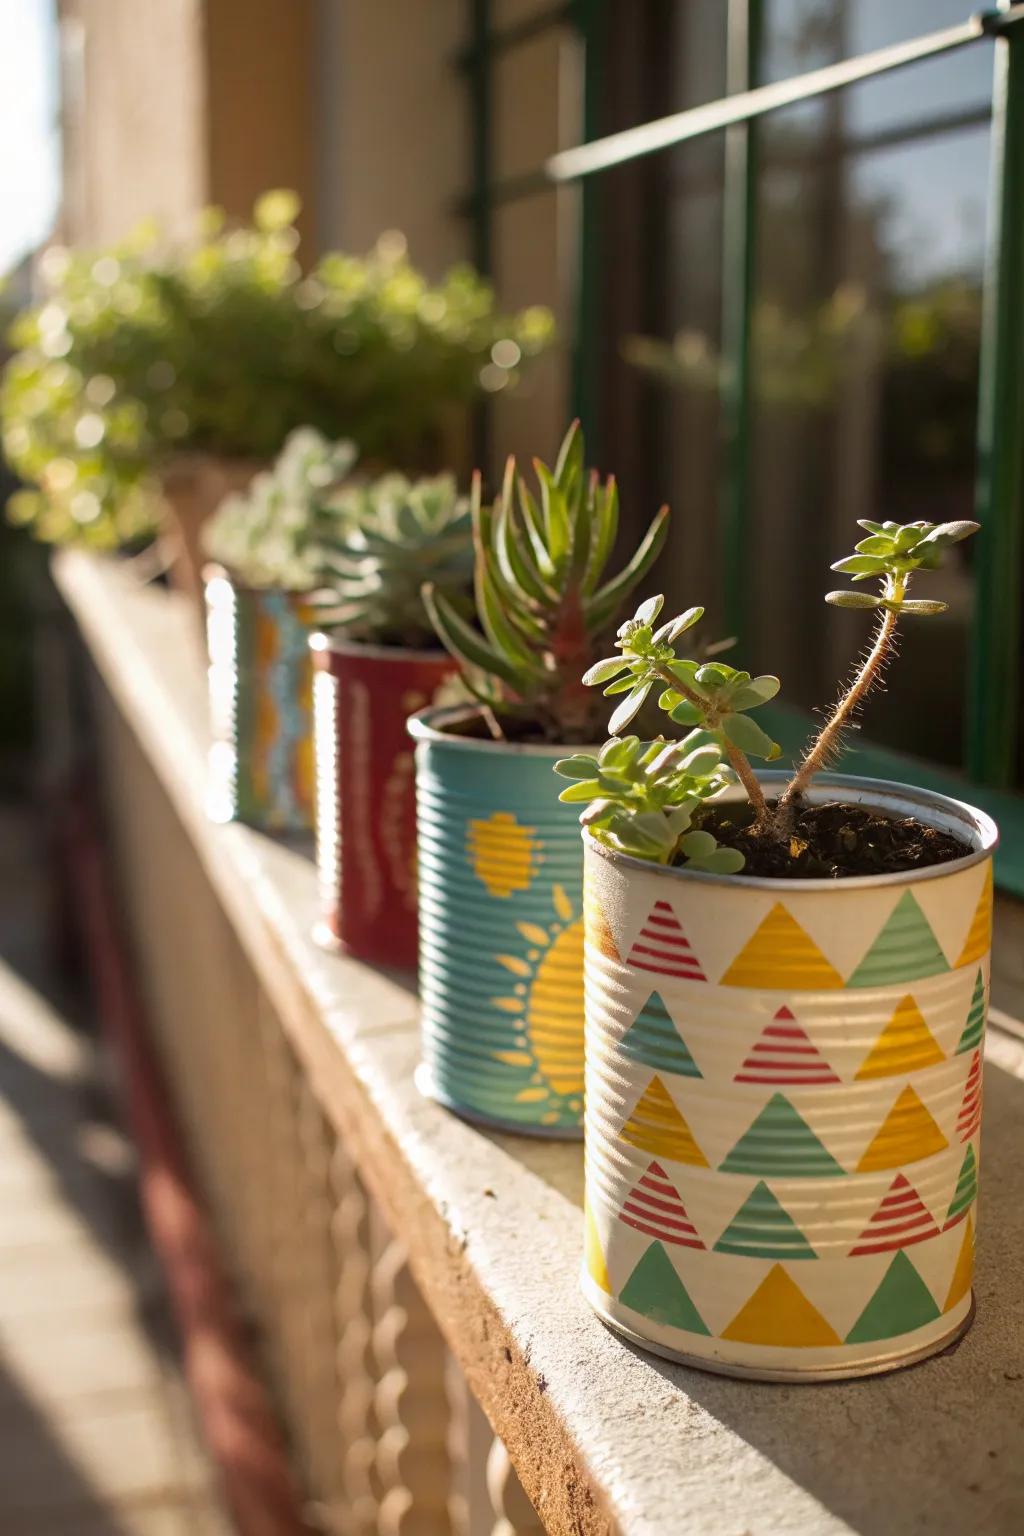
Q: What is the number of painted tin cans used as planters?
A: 4